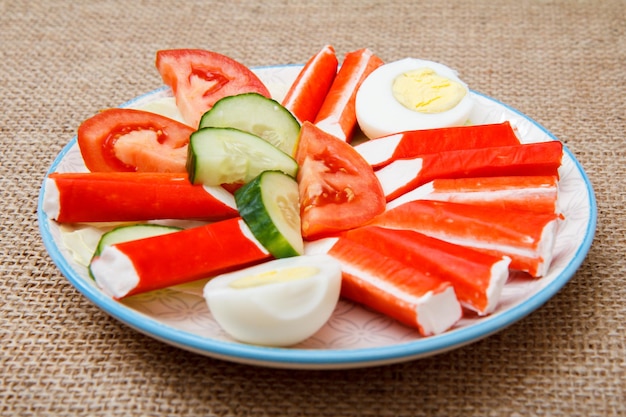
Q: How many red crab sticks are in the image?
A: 10